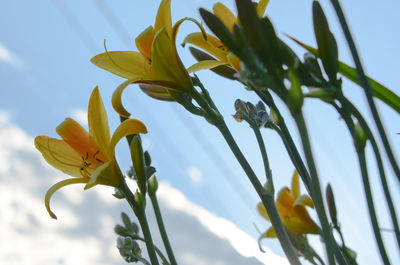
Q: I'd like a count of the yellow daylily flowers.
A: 4